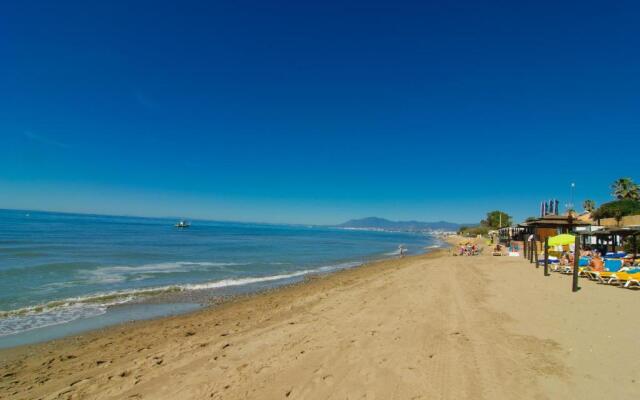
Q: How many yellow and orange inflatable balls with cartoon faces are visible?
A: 0